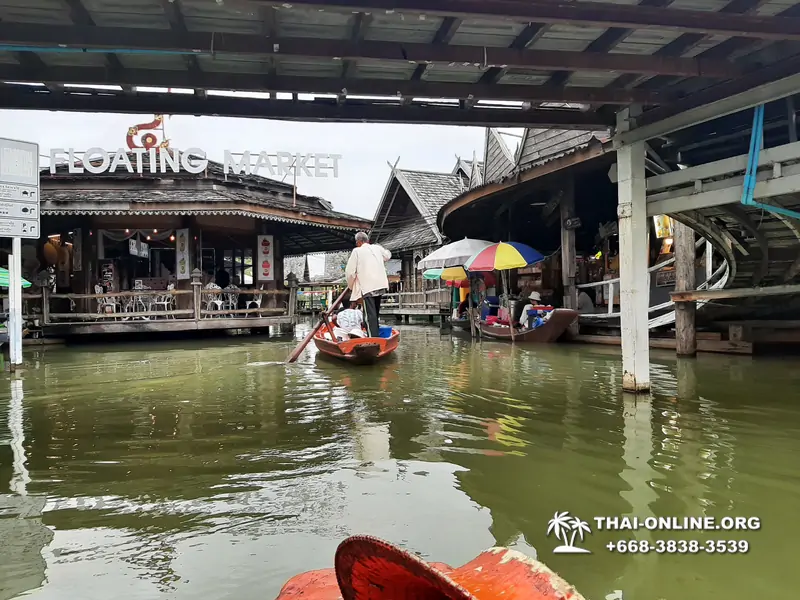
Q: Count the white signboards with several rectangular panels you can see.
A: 1